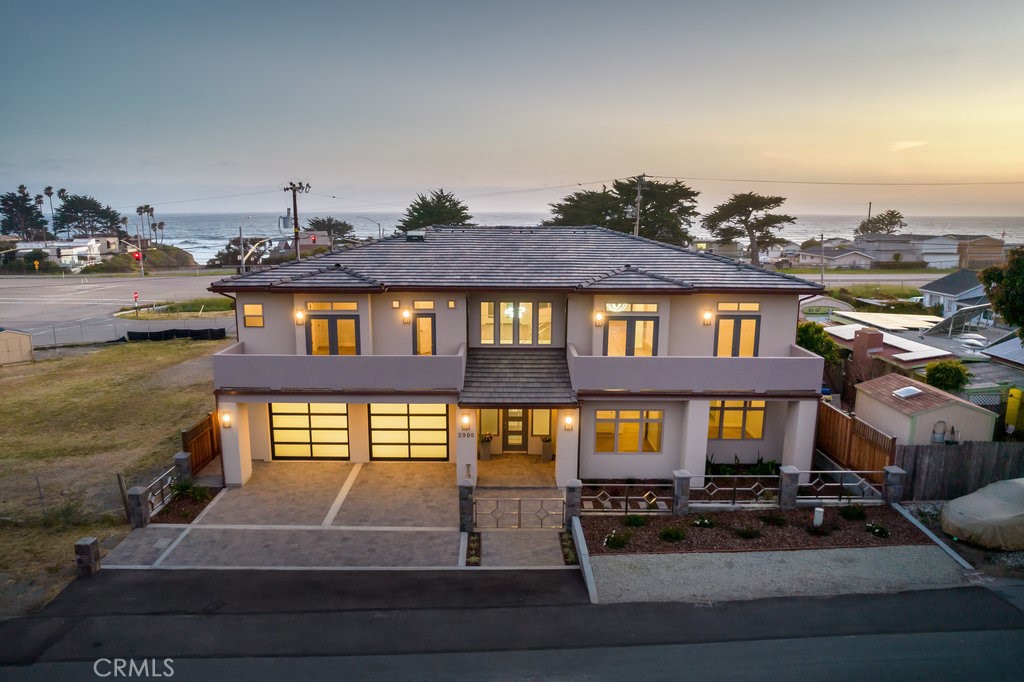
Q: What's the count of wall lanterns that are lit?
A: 7